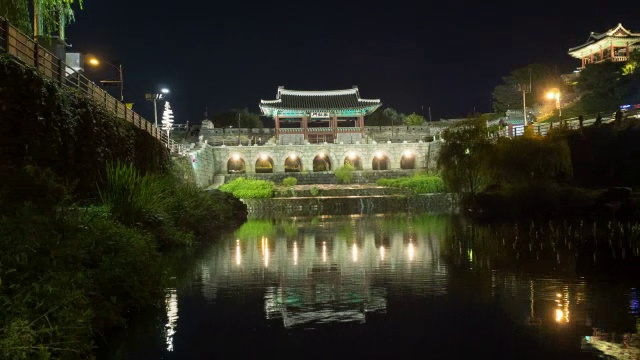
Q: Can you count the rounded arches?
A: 7